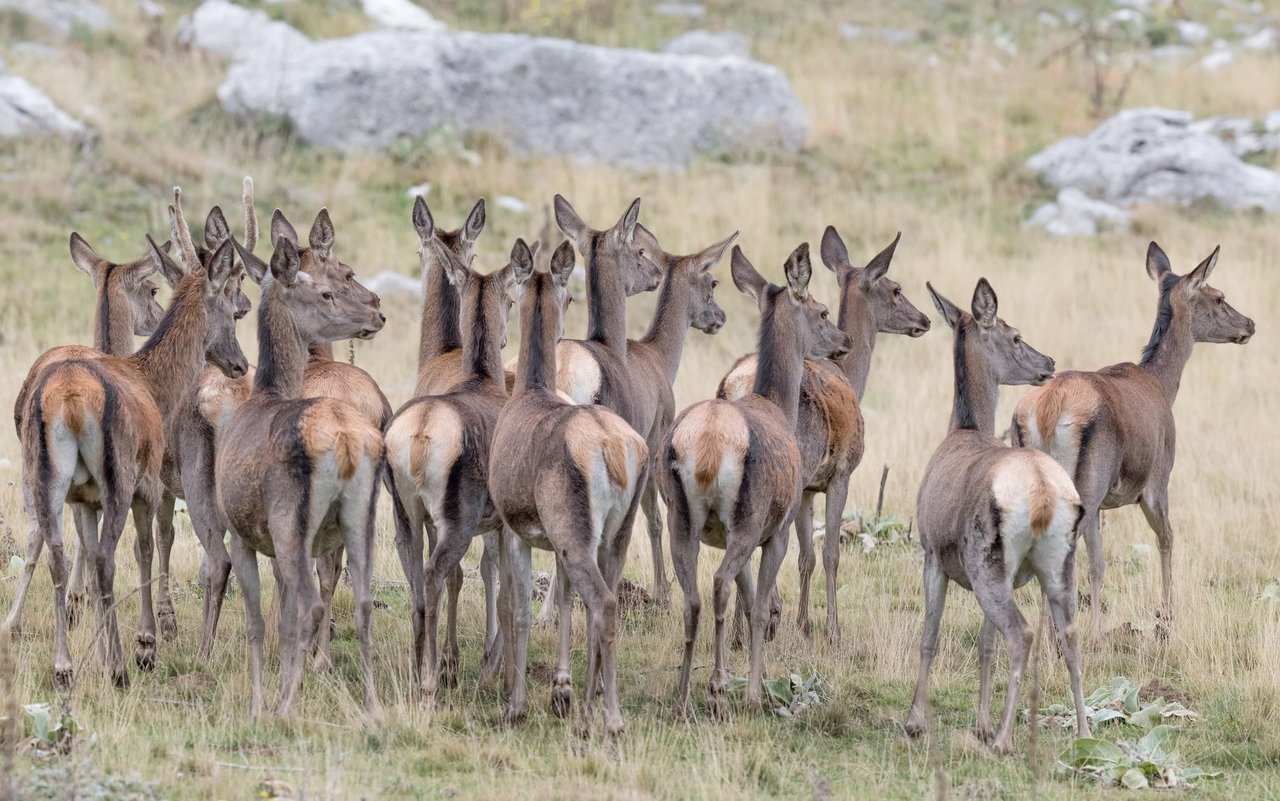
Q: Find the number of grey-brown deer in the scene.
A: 14